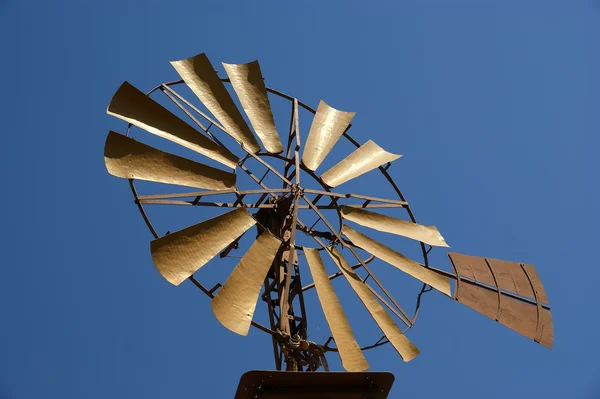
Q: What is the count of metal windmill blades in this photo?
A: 12